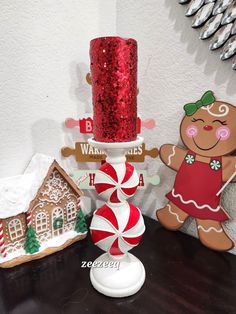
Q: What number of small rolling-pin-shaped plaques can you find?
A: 3